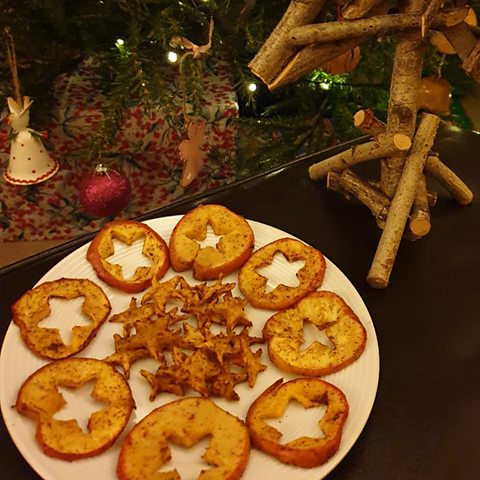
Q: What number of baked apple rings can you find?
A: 8